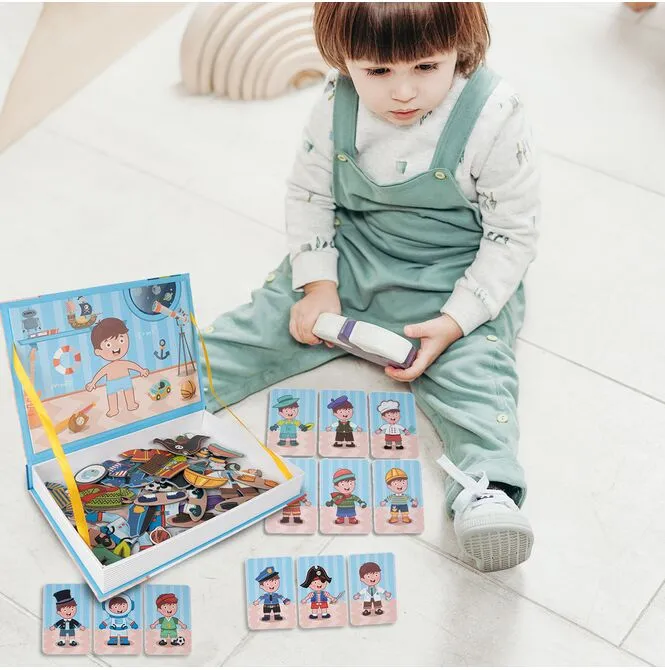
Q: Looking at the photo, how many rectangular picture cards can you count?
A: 12